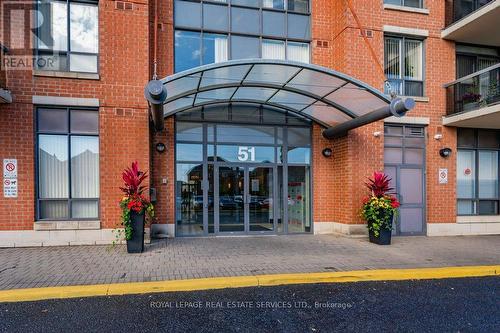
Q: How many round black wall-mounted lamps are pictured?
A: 3